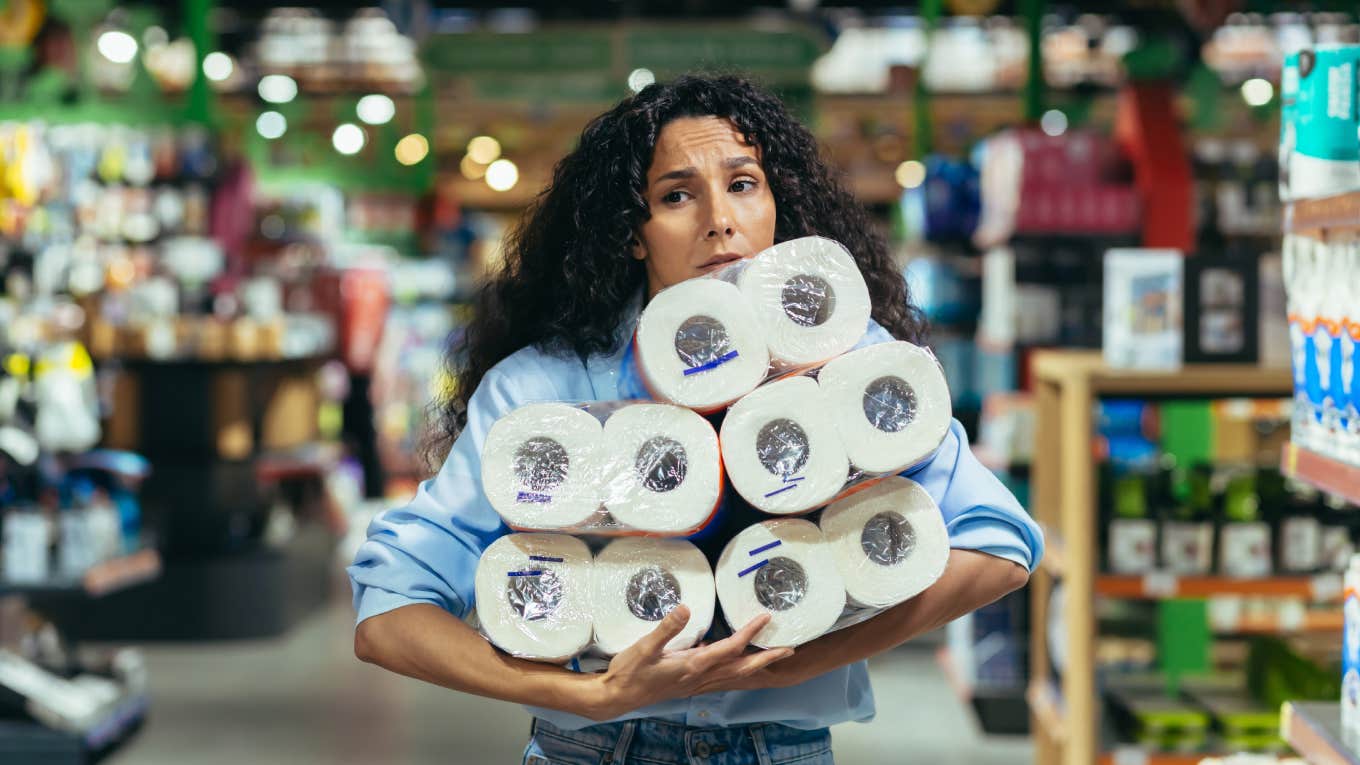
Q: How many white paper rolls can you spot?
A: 10